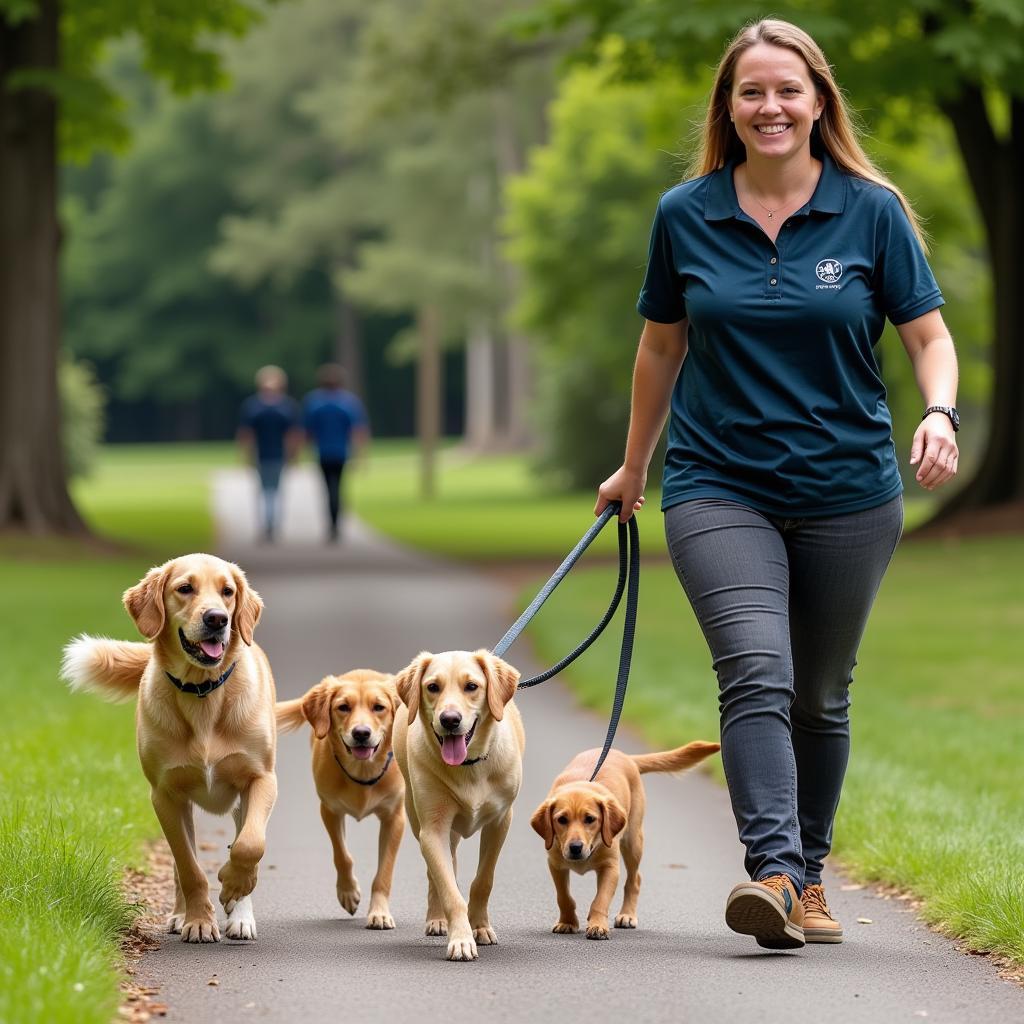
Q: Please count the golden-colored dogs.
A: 4